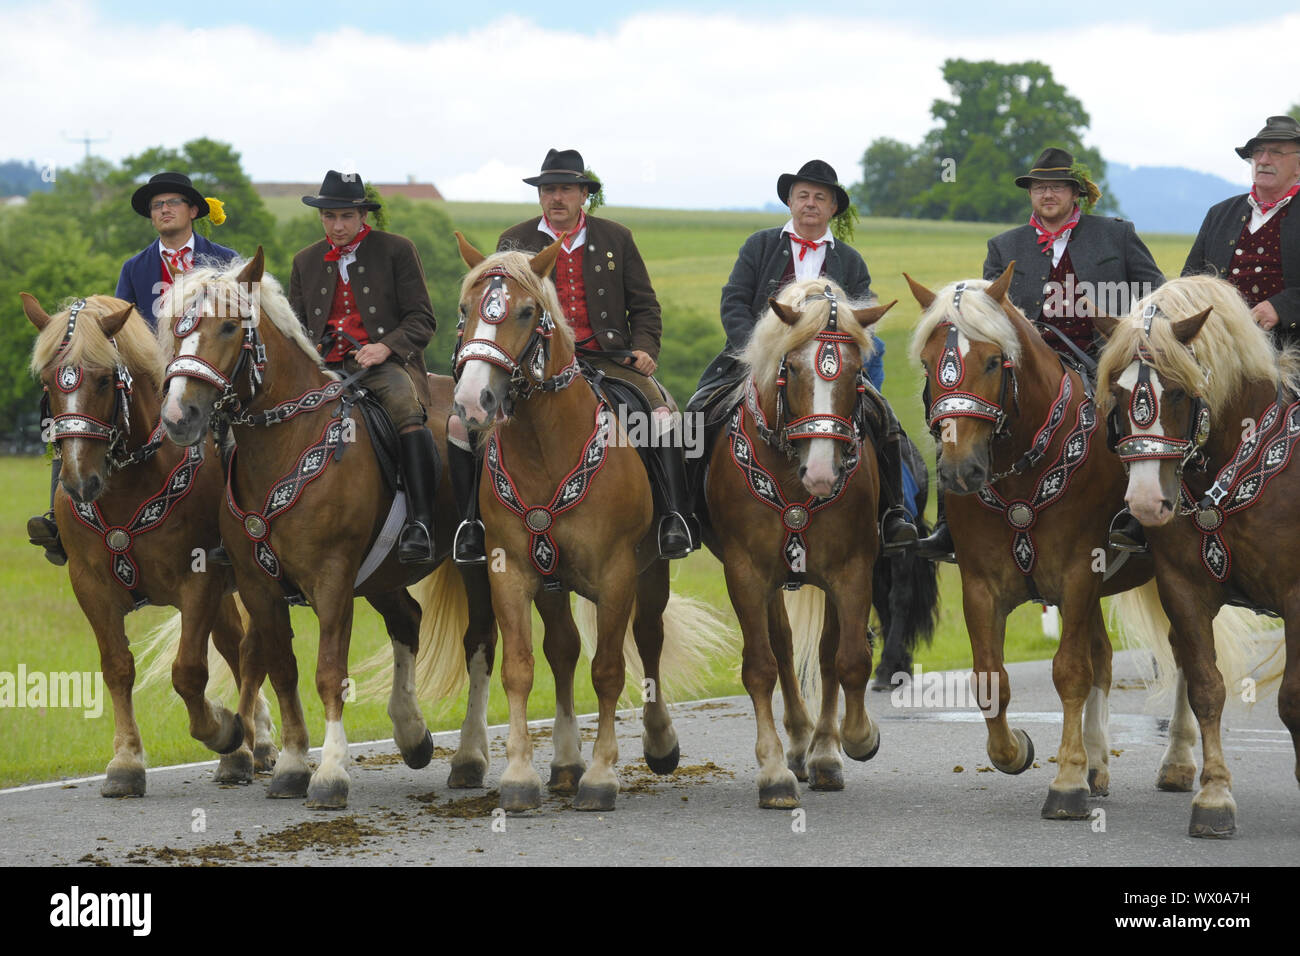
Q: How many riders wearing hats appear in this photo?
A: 6